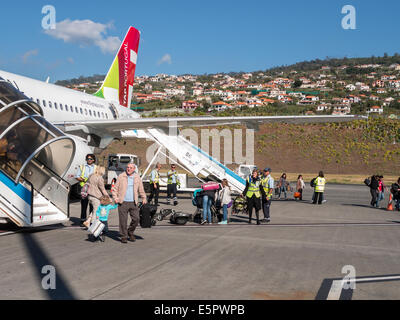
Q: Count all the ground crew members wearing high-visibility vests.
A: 6